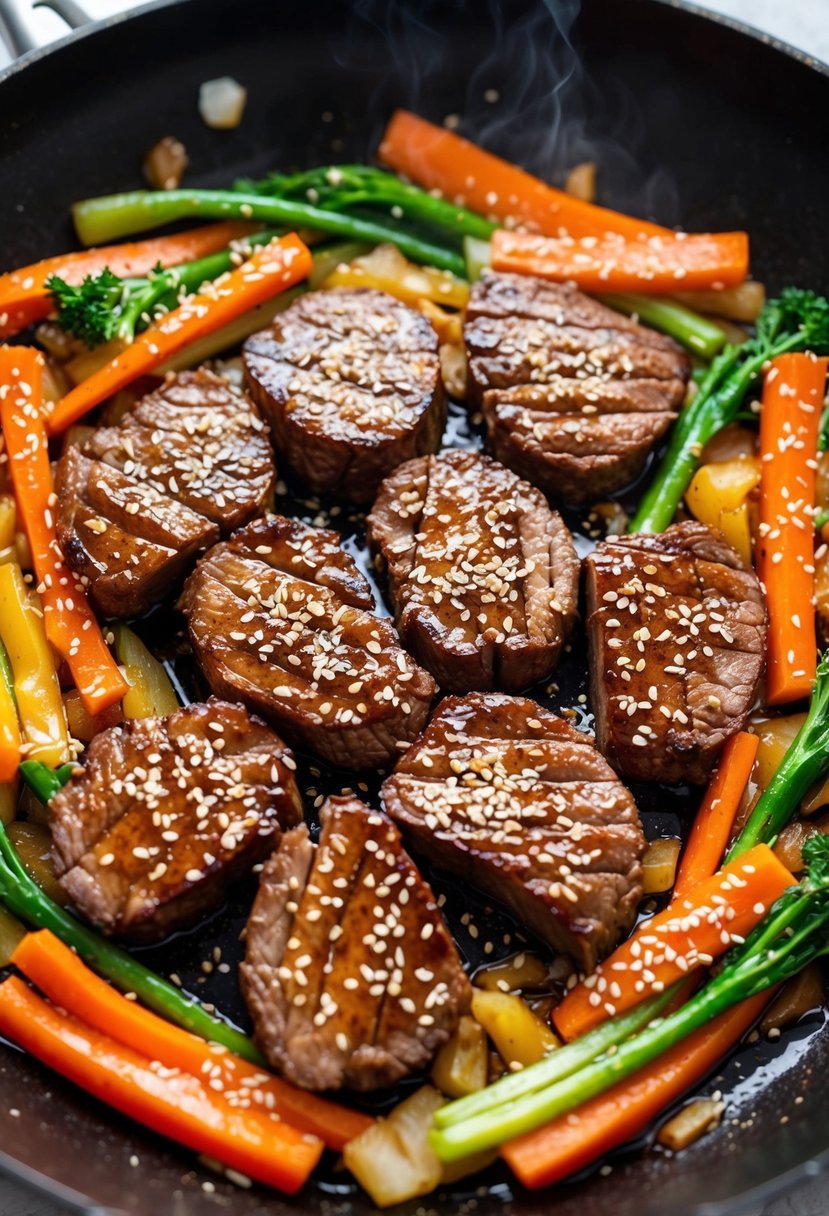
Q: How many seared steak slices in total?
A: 9